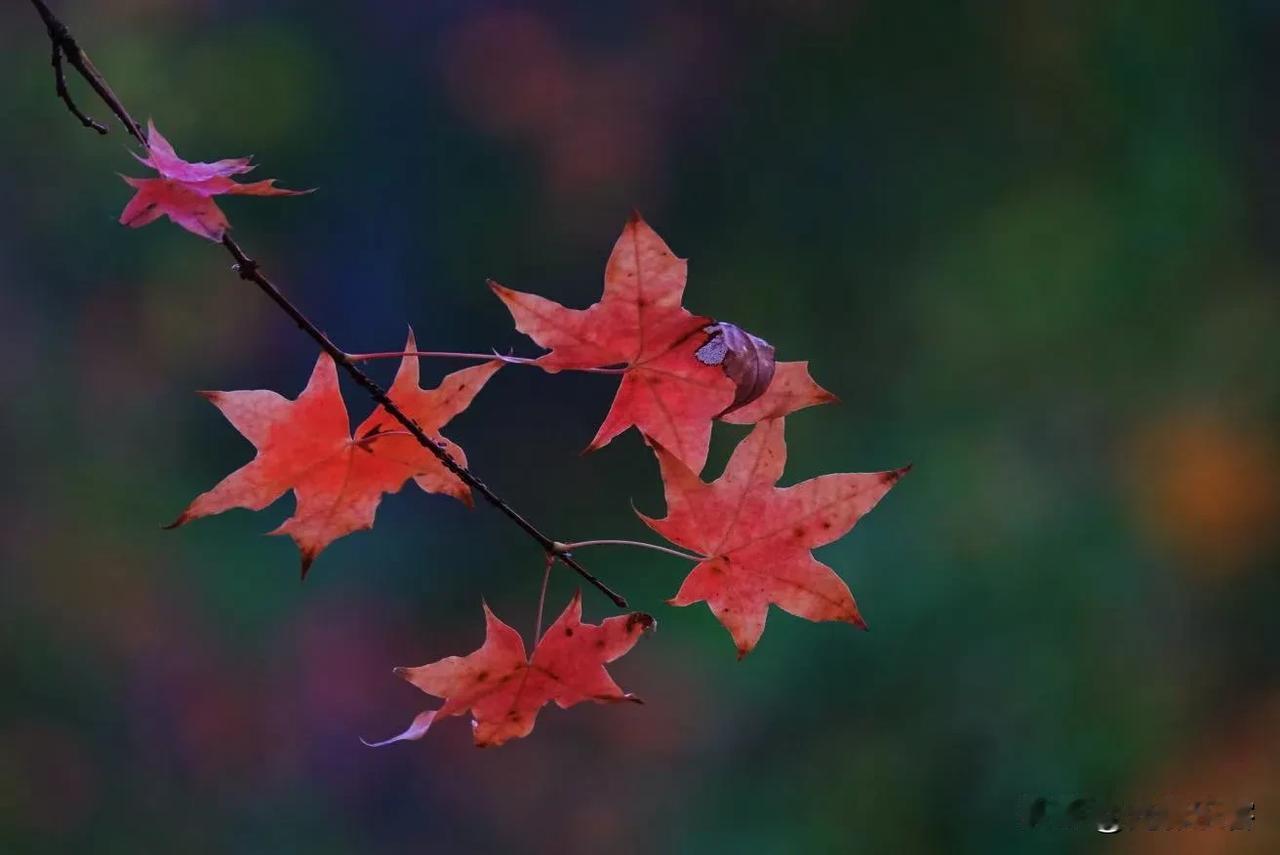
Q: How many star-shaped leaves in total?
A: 5